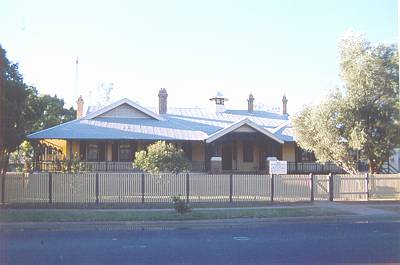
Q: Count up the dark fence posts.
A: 10